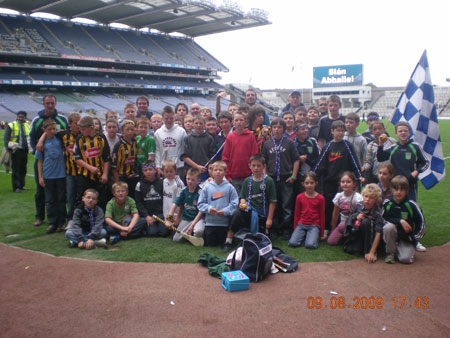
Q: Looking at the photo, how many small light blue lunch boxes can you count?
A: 1